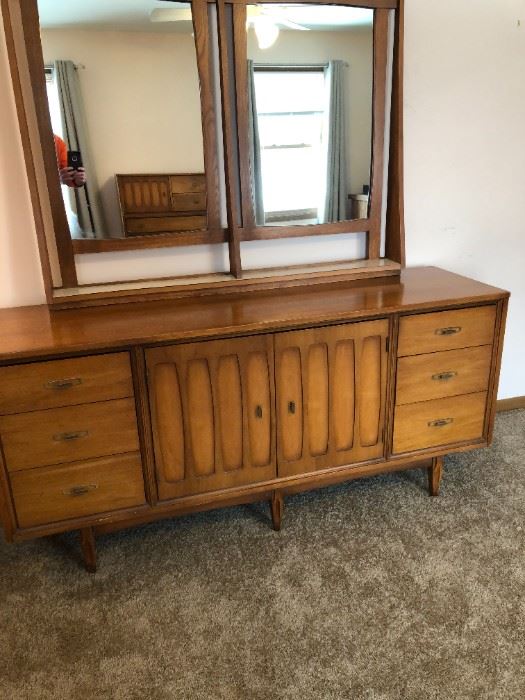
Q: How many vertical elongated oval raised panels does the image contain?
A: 8